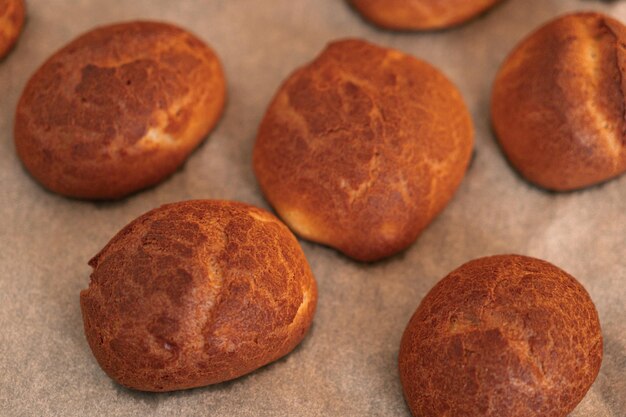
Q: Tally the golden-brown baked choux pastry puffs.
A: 7